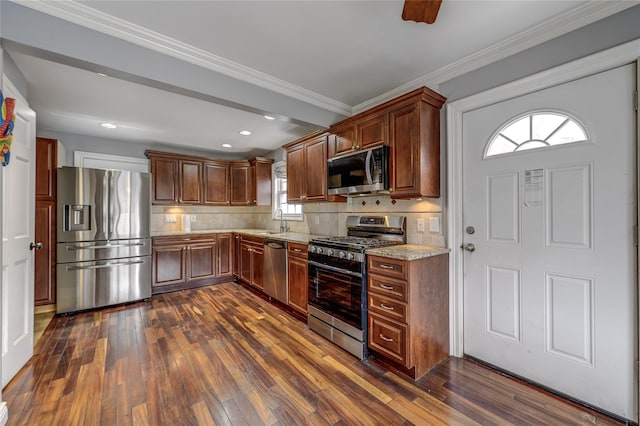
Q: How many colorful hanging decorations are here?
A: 1